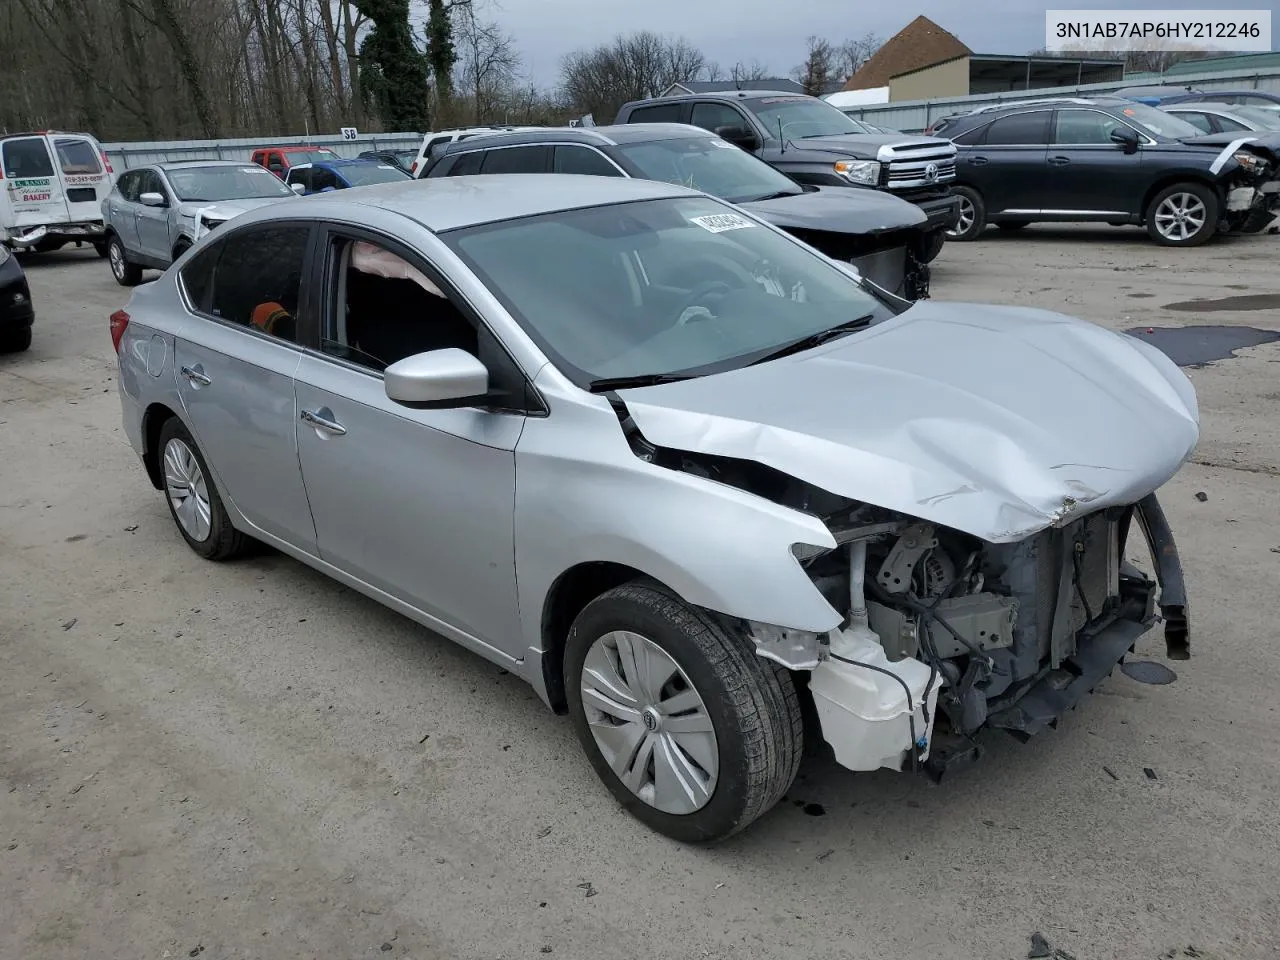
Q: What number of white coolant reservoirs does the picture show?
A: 1